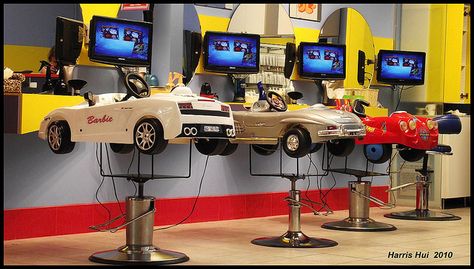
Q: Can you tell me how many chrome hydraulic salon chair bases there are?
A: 4